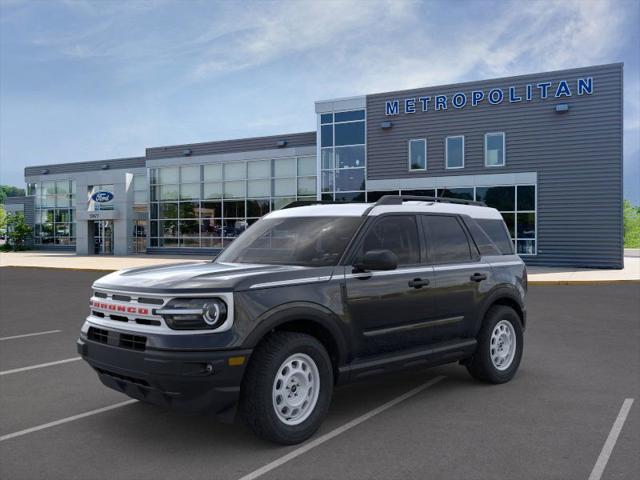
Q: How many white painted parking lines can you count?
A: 5